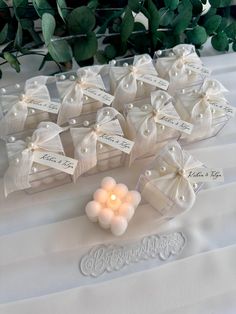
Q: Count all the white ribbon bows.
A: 9